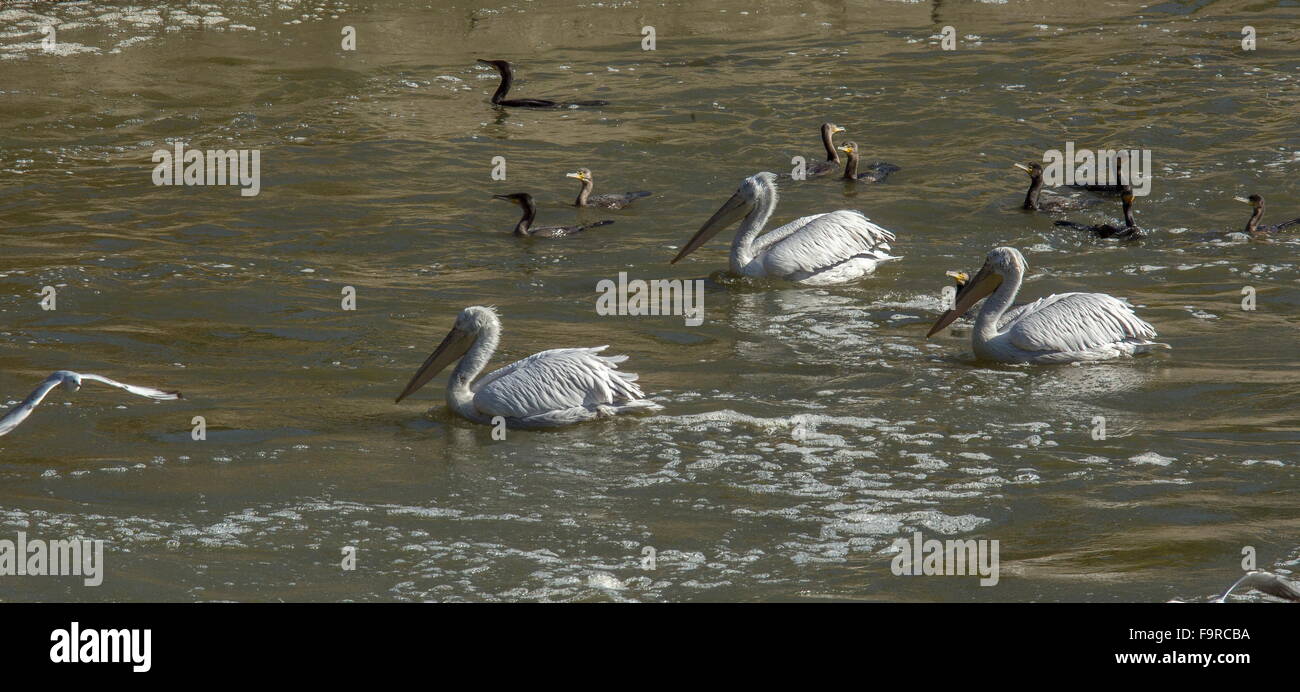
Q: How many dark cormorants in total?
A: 10